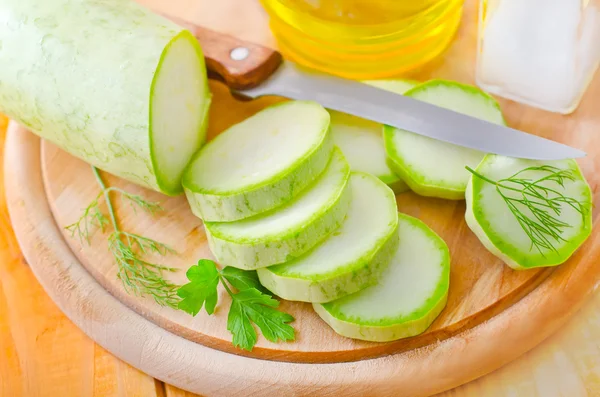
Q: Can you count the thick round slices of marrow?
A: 7